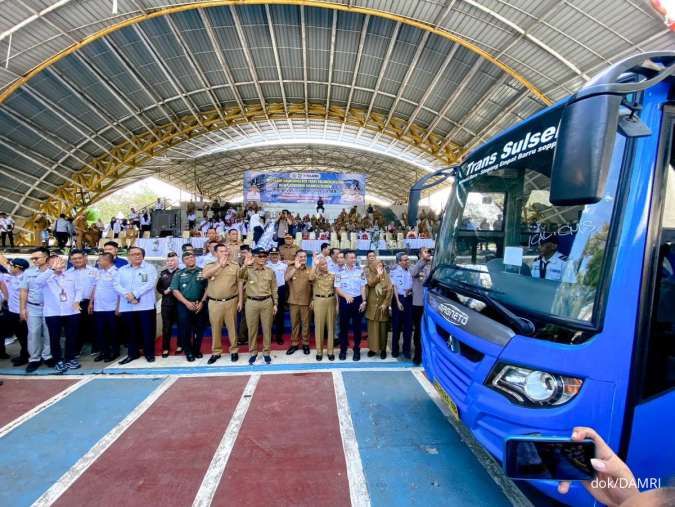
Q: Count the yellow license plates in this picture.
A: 1